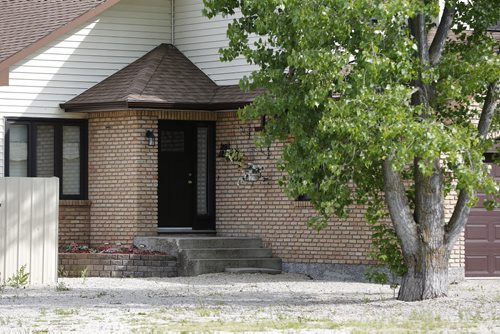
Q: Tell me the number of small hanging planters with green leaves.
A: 2